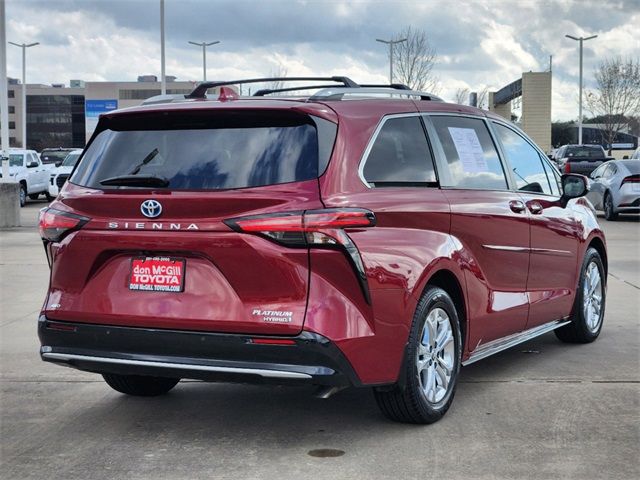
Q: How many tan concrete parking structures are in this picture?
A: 1